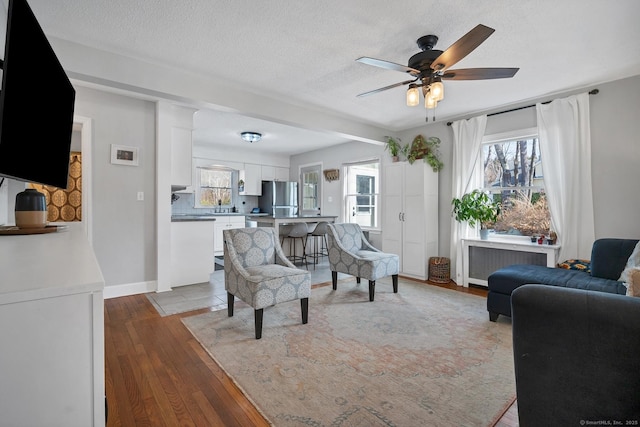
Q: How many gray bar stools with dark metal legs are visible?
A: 2